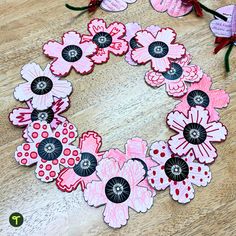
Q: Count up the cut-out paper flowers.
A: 14